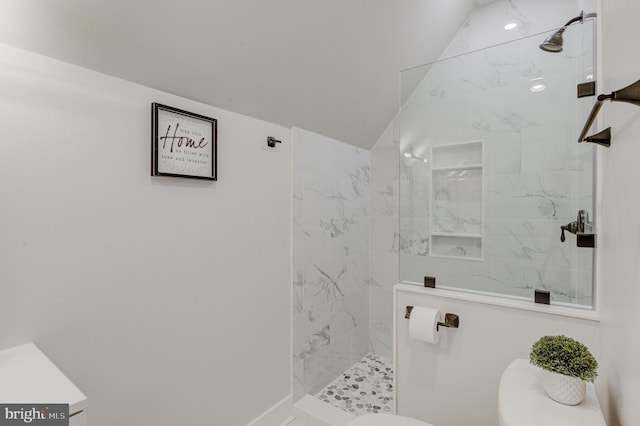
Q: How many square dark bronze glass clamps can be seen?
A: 4